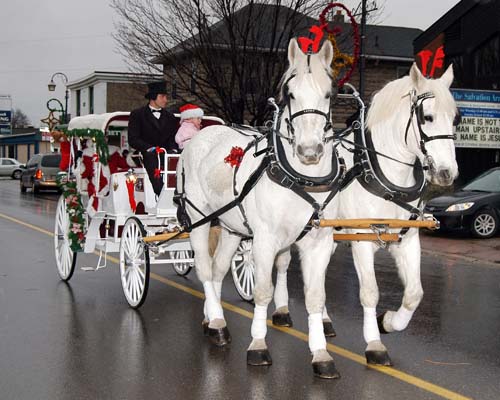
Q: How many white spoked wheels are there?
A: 4